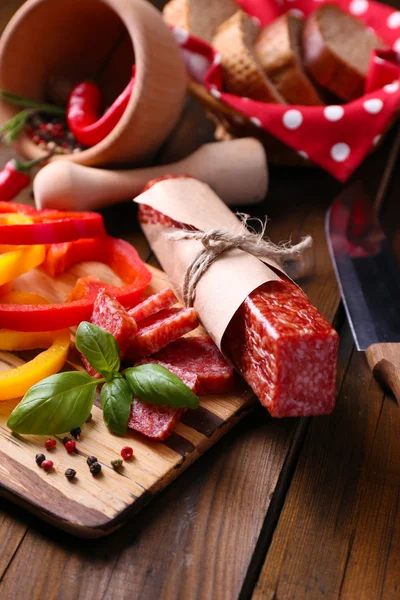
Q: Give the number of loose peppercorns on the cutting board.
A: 12